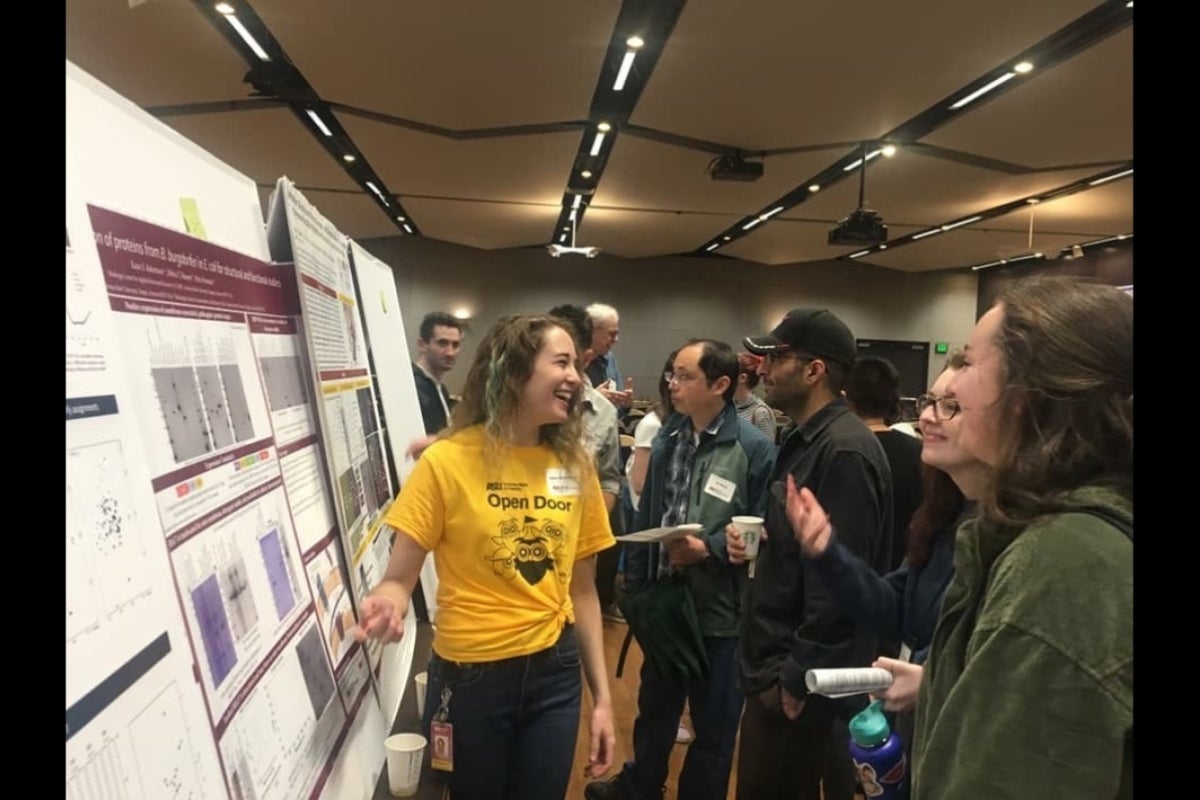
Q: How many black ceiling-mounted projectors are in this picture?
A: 2